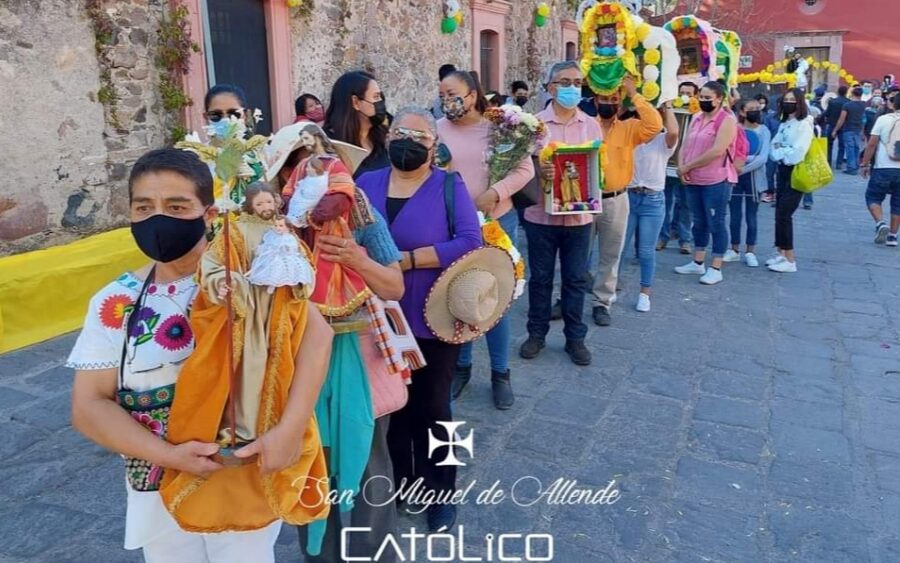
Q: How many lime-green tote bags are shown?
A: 1